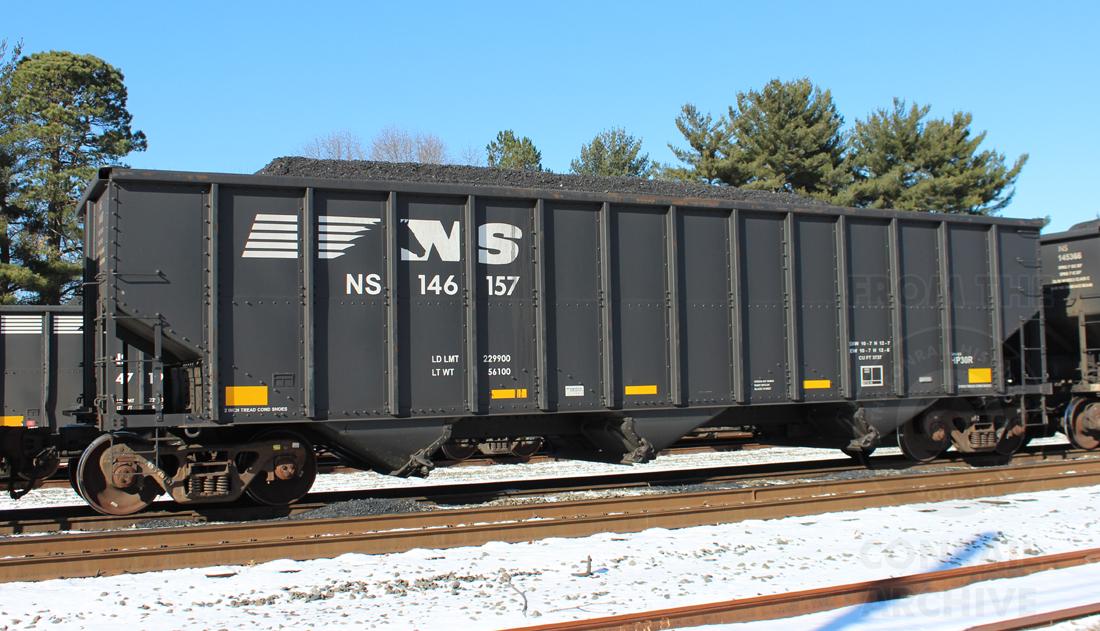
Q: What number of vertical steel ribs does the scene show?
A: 13